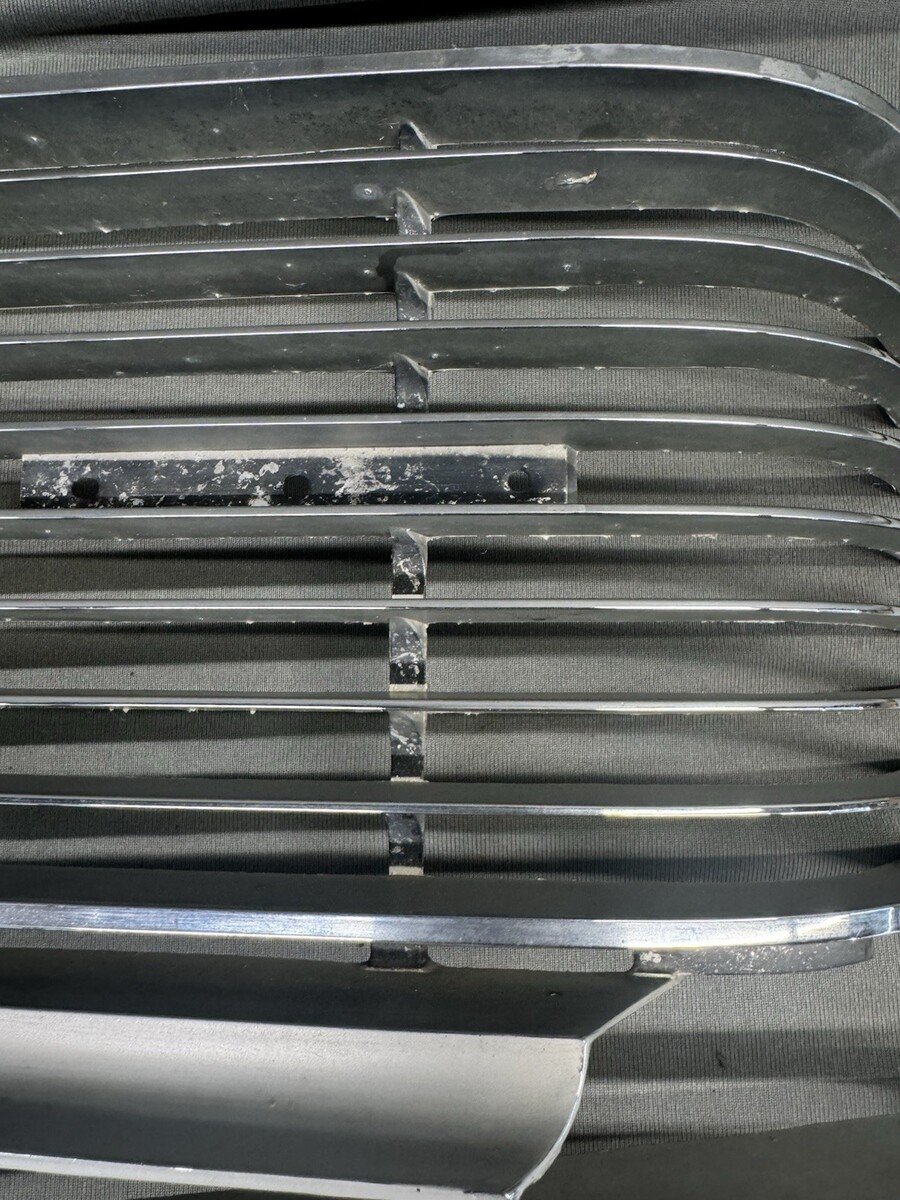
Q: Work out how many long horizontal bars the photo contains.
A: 10